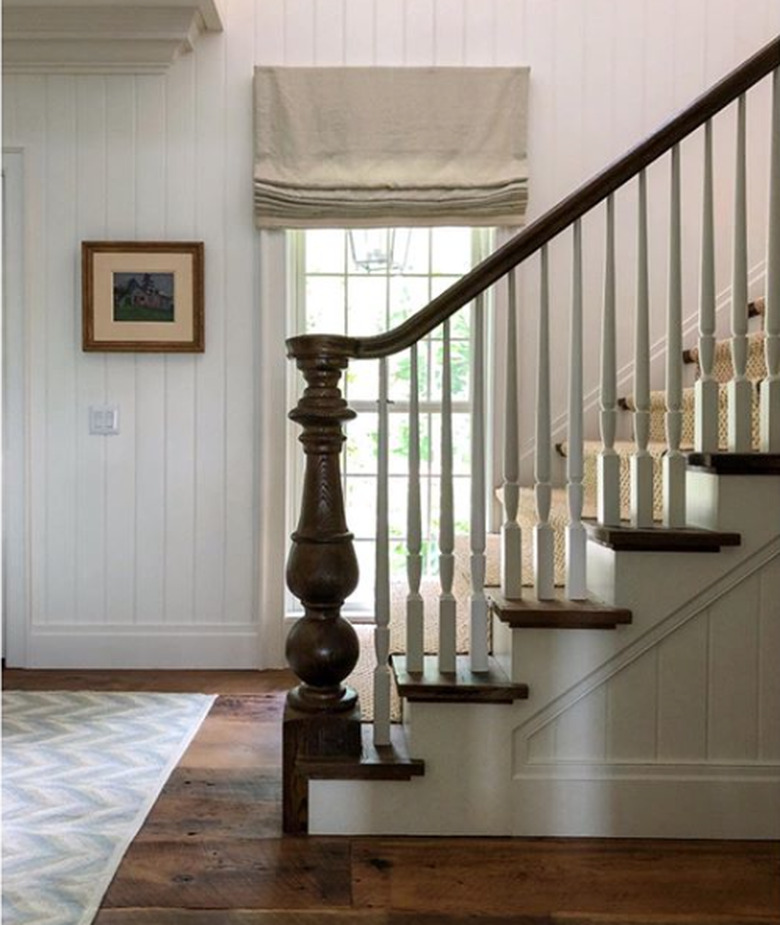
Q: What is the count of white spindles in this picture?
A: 13